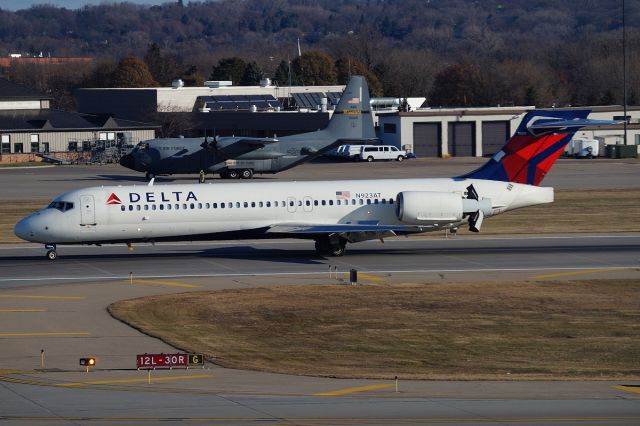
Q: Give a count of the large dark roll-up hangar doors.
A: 3